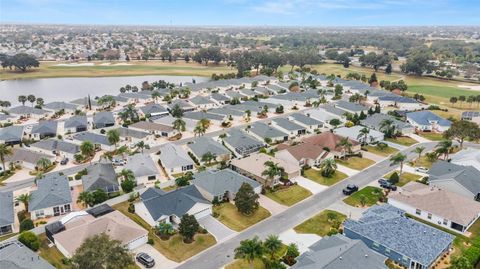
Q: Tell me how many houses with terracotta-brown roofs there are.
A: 2